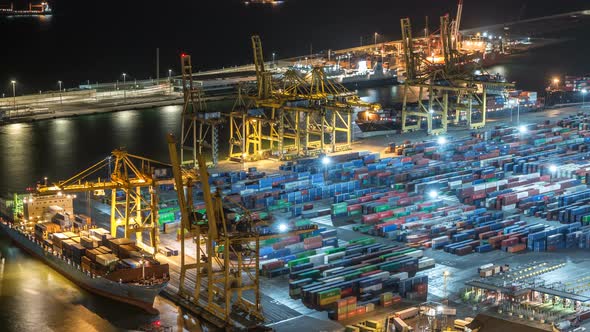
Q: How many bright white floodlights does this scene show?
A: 6